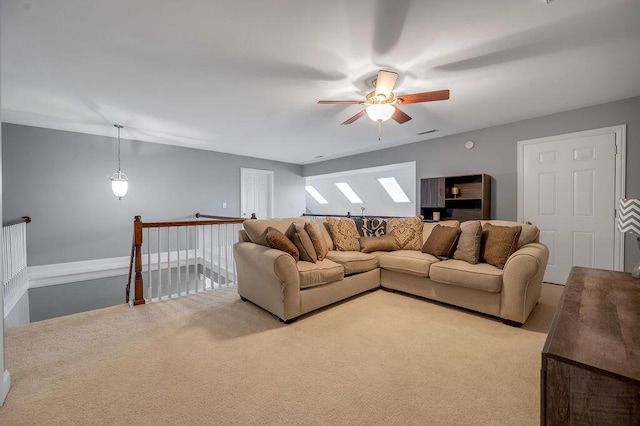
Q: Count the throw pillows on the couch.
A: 10